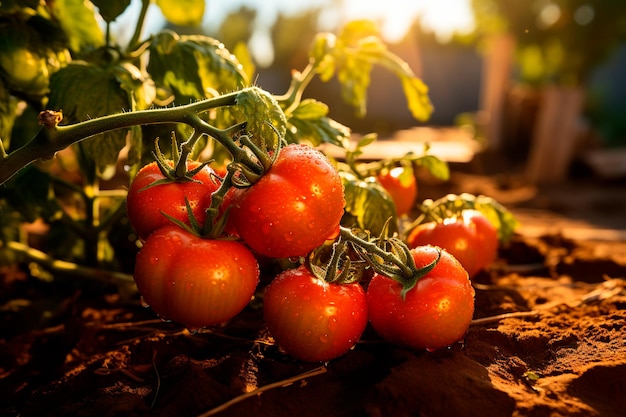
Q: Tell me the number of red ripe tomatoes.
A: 7